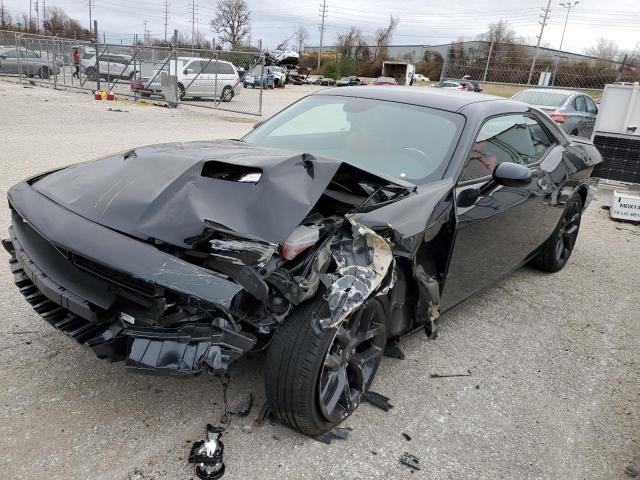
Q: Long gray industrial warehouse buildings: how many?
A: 1